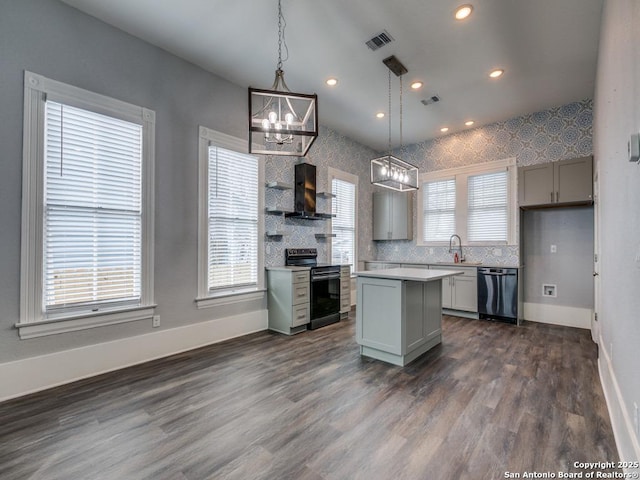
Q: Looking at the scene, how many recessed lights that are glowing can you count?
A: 7